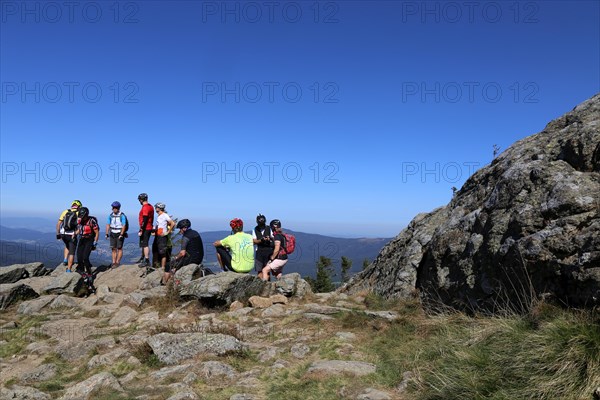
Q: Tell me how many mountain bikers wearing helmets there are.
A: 9